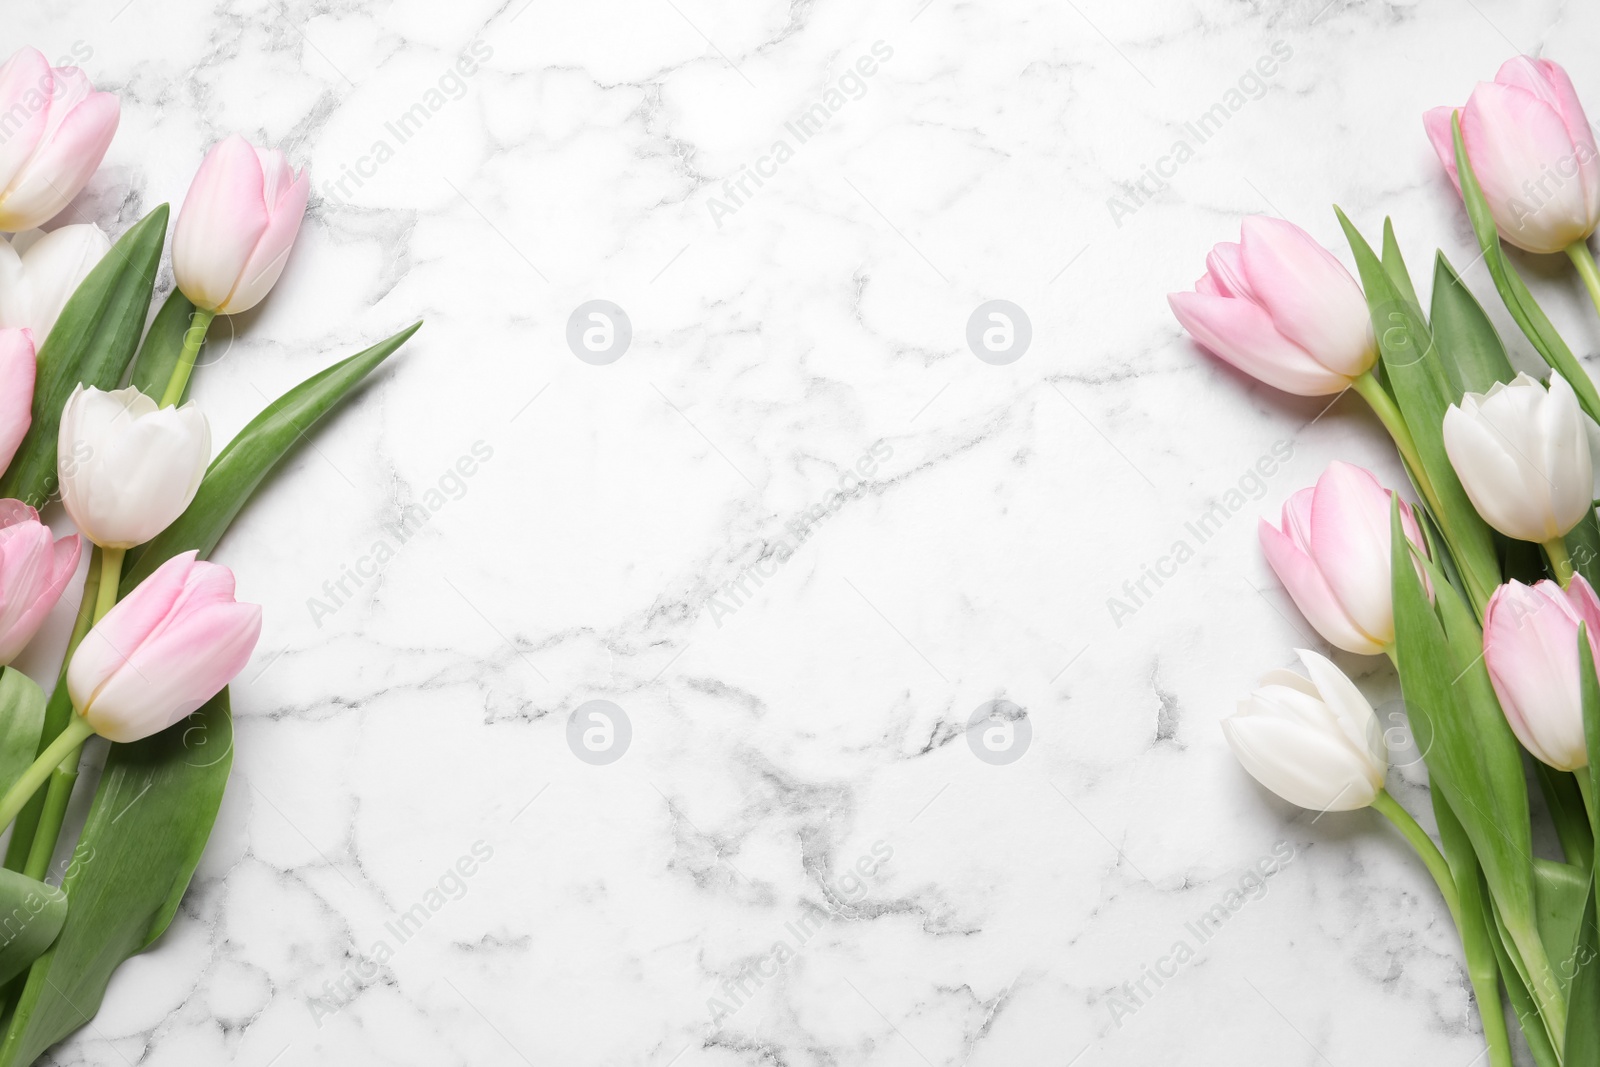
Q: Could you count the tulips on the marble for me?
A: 13